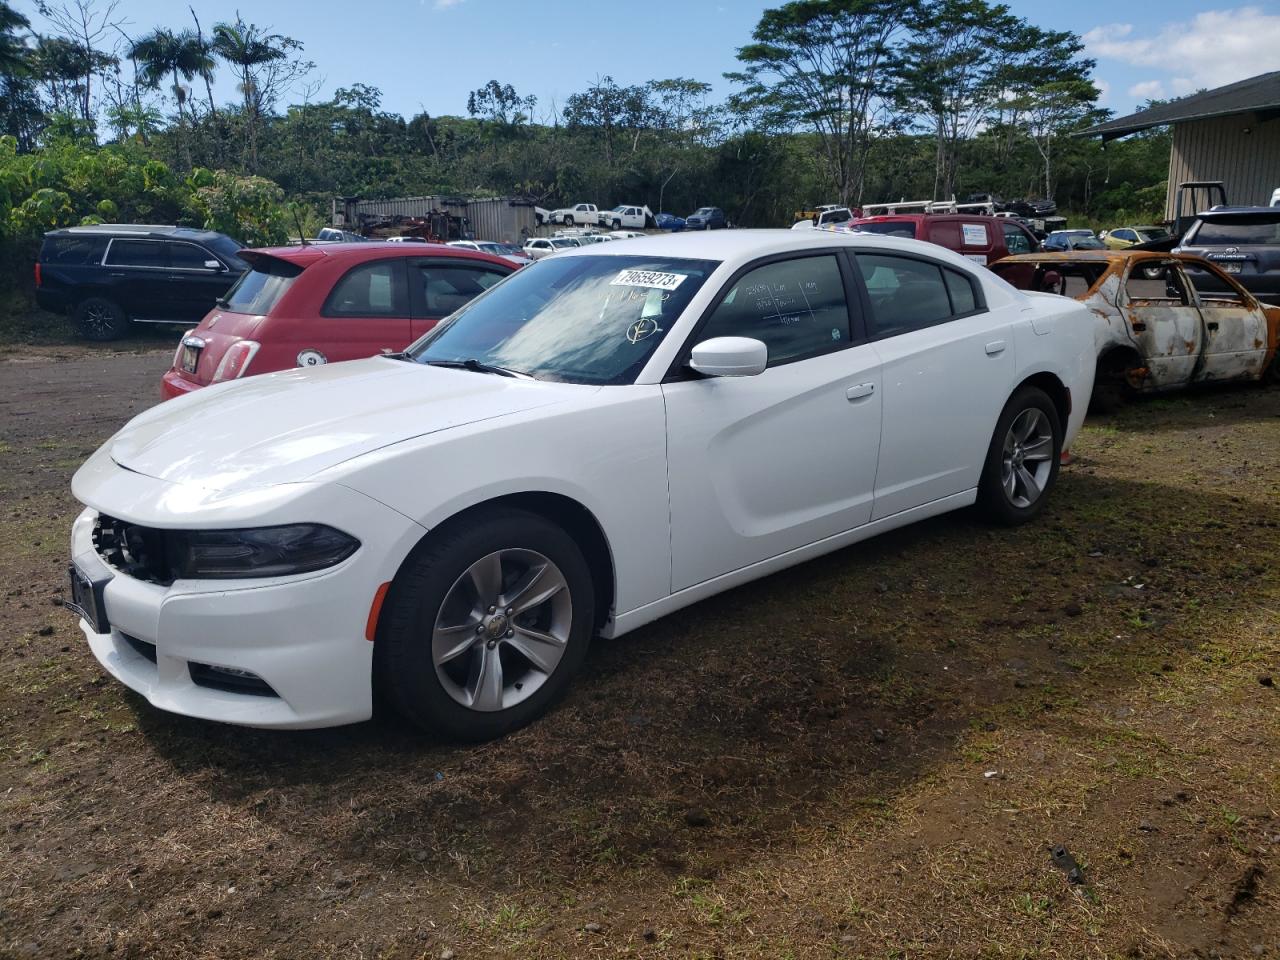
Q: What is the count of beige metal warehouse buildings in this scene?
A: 1